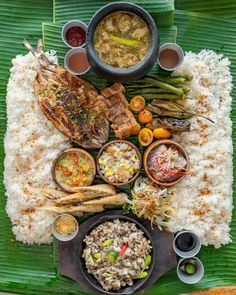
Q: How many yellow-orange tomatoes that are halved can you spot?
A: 2